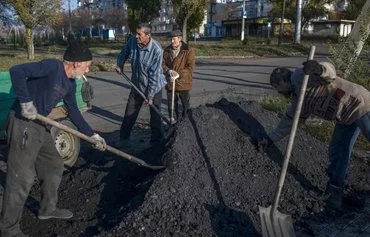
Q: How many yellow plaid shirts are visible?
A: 0